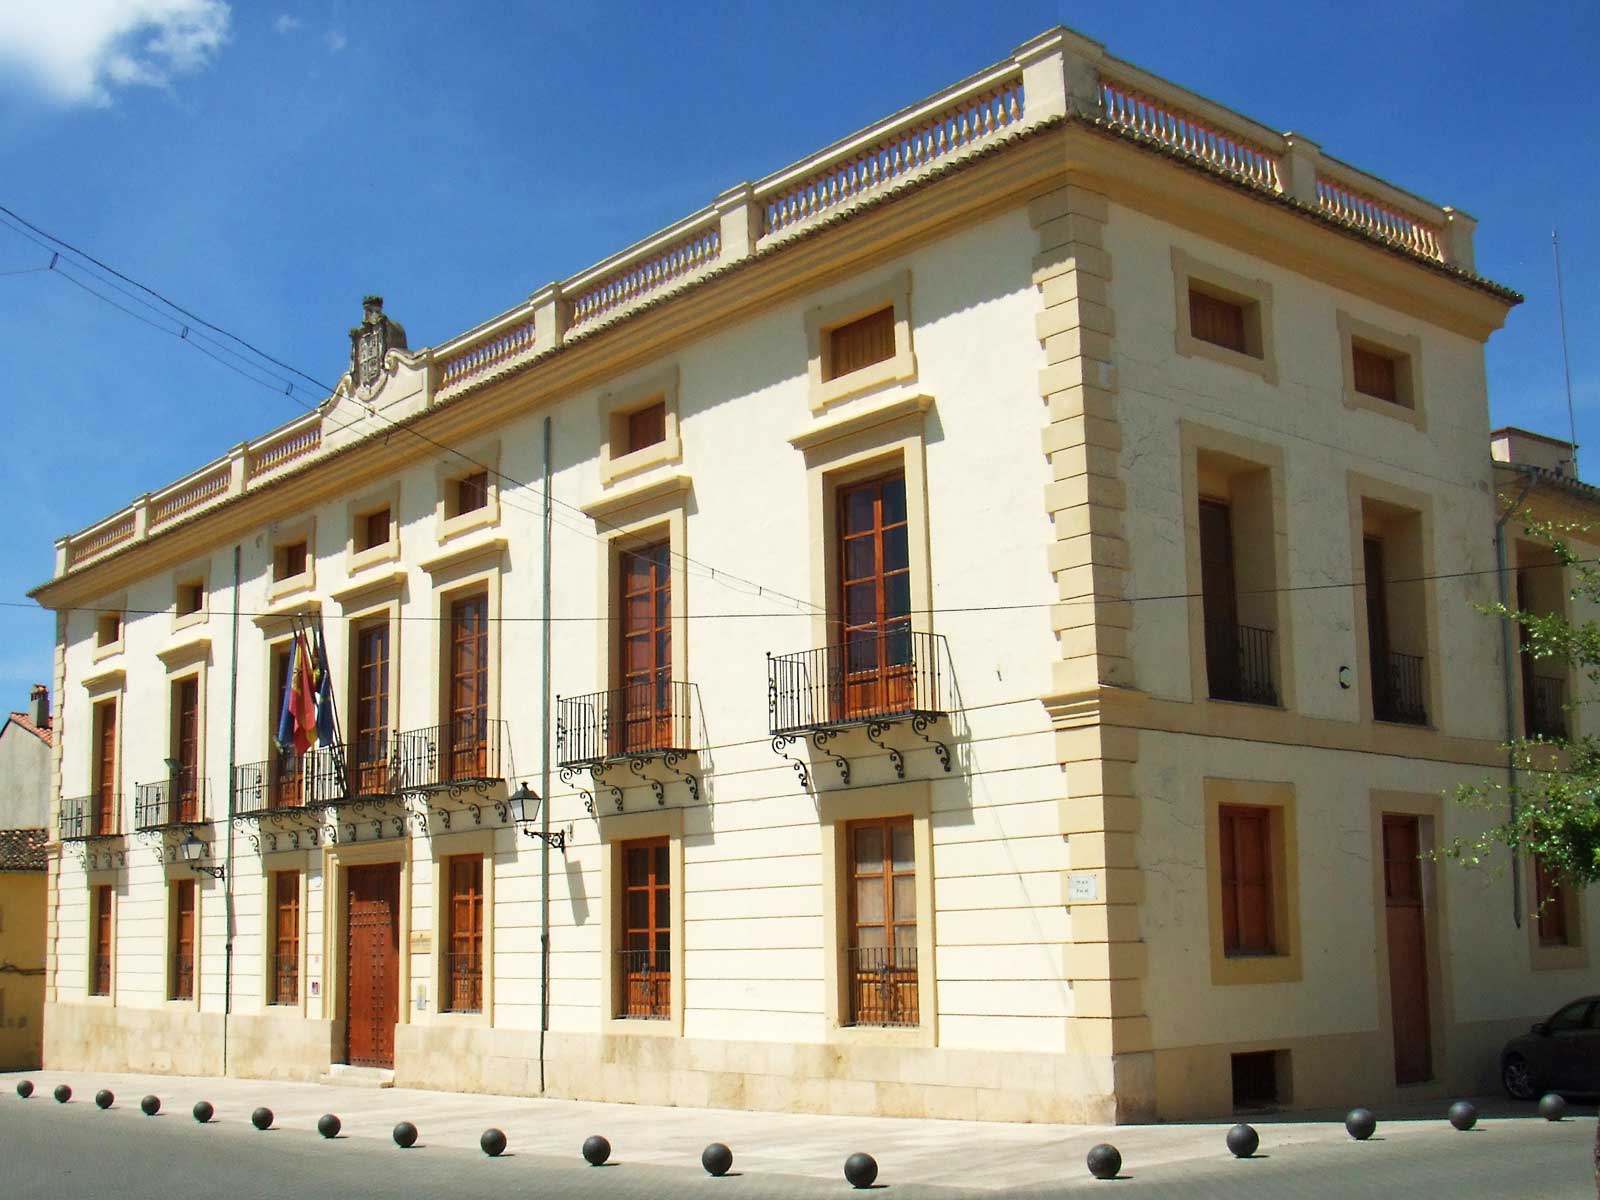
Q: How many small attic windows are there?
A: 9